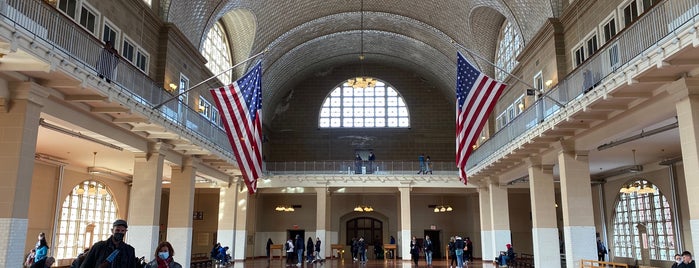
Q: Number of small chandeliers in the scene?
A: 5